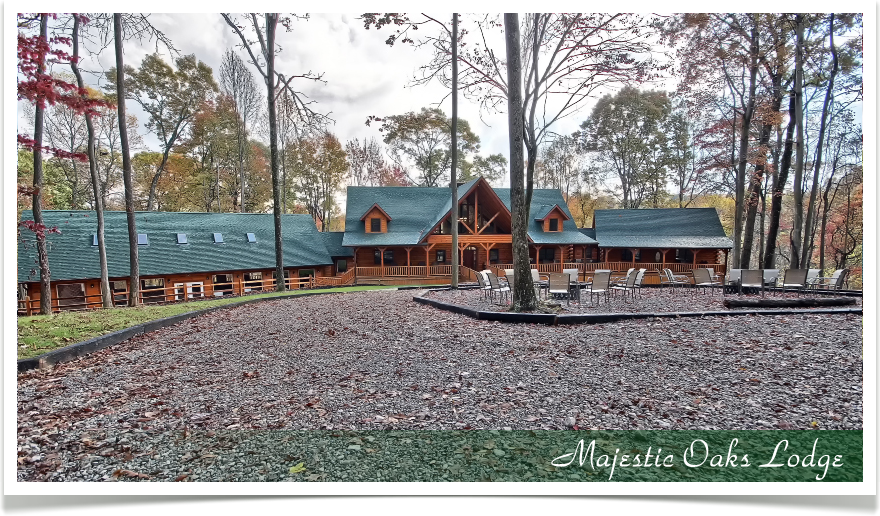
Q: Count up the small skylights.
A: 5